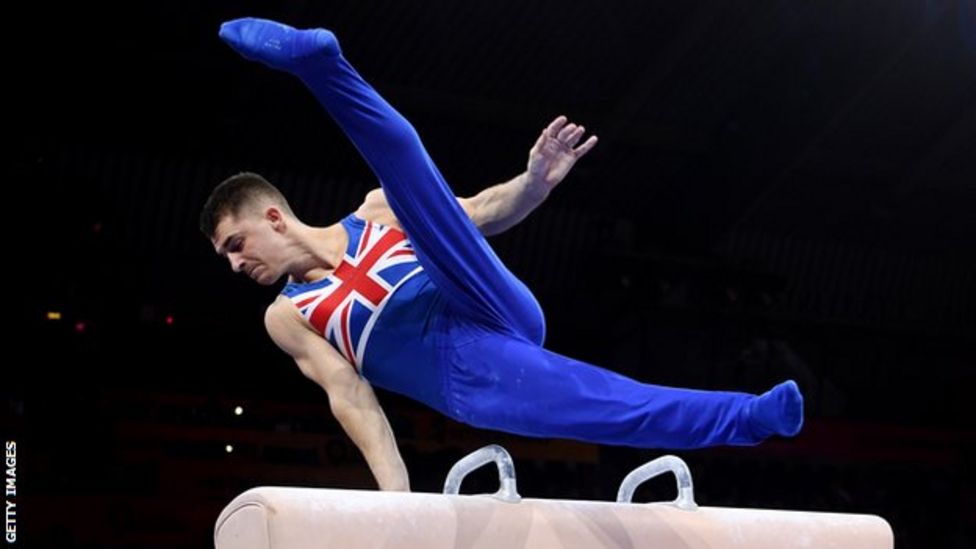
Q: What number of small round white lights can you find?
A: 2